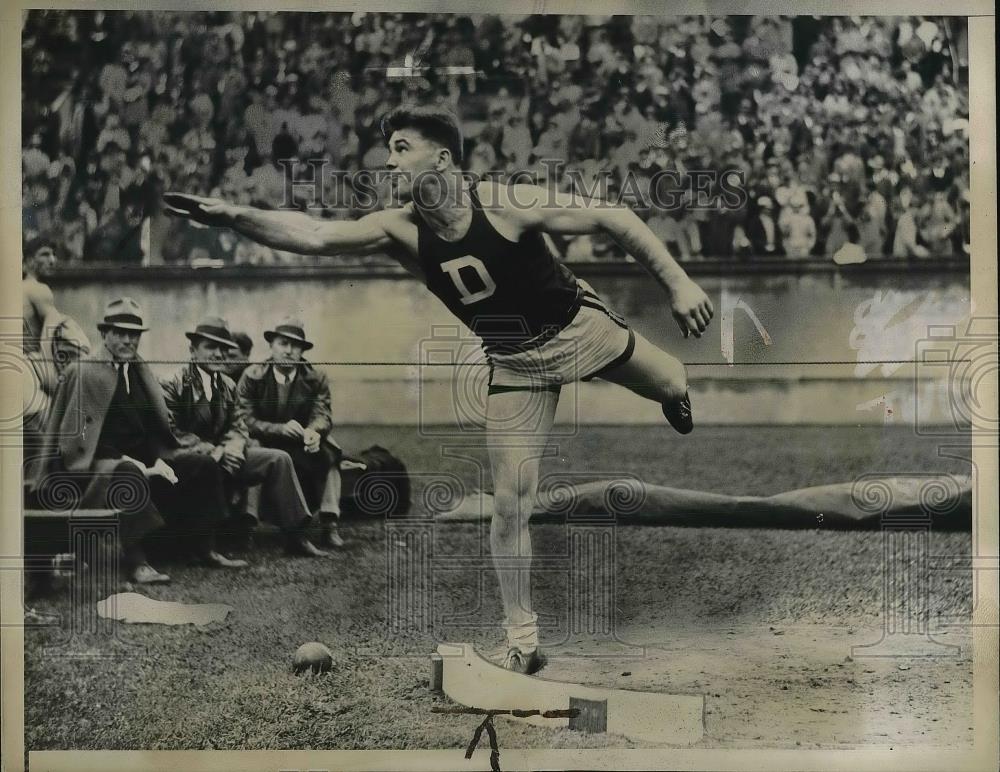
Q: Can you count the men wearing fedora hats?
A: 3